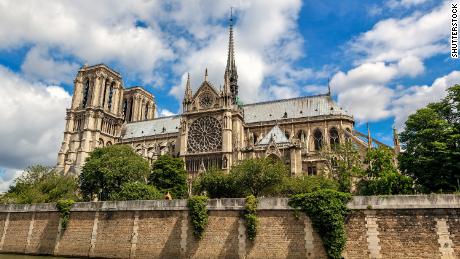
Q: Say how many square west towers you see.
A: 2